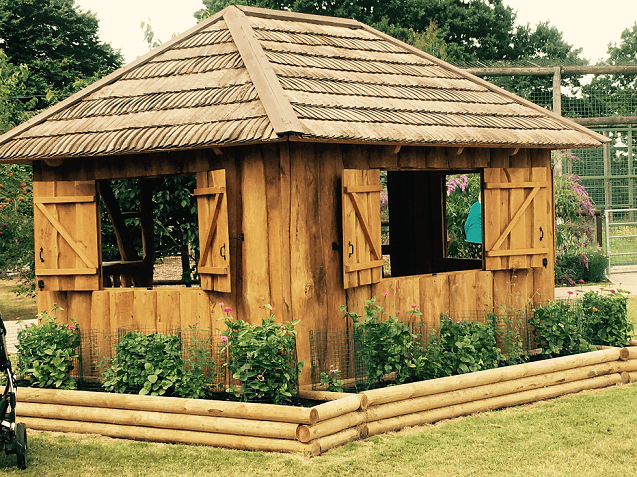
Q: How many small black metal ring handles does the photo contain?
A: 4